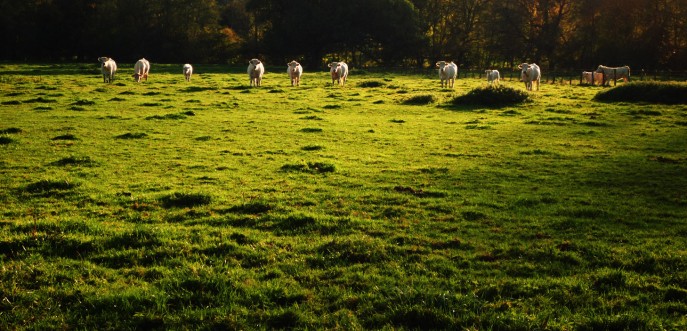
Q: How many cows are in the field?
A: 11